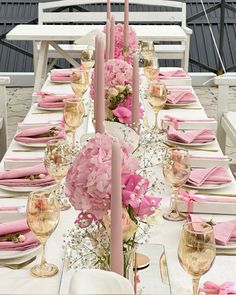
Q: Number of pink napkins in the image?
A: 10